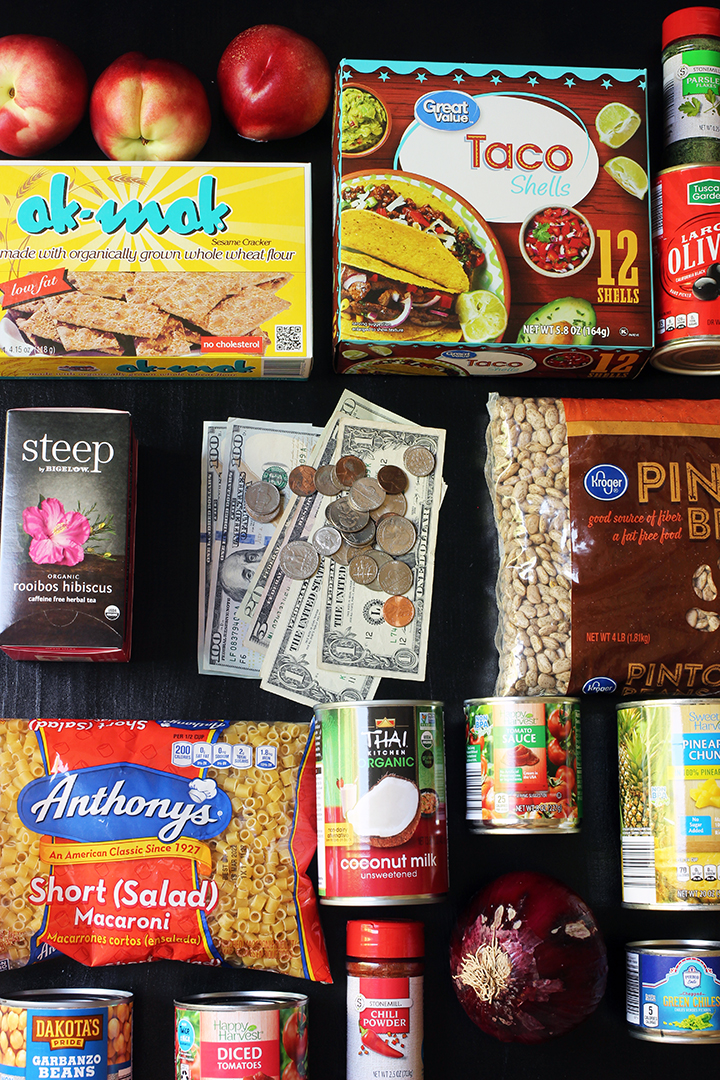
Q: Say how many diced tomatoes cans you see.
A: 1